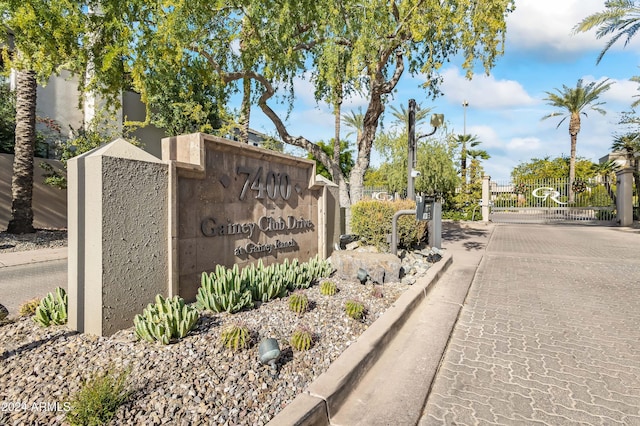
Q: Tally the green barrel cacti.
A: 5